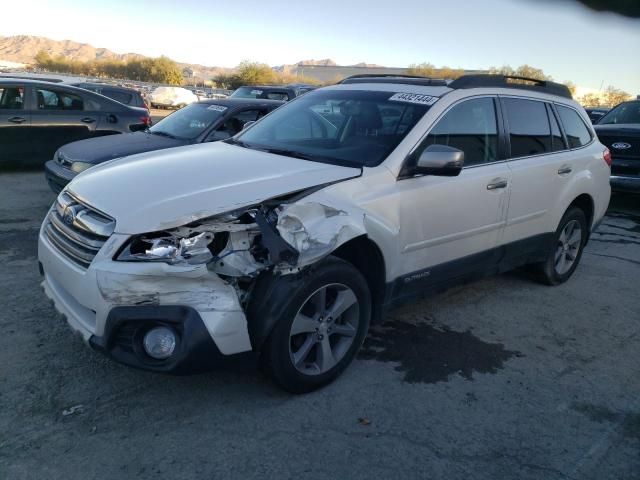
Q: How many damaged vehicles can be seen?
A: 1